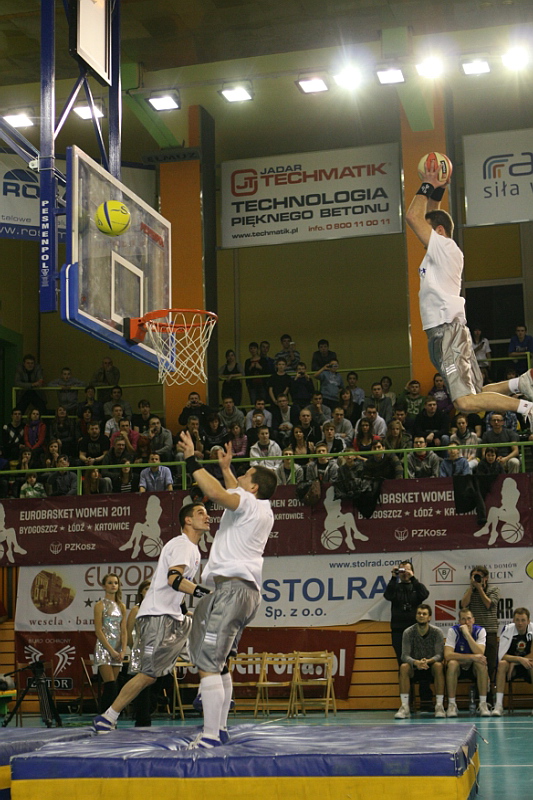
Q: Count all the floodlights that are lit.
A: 10